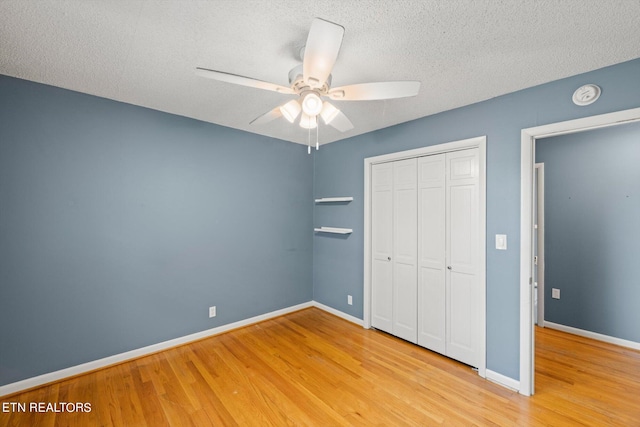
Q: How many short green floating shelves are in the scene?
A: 0